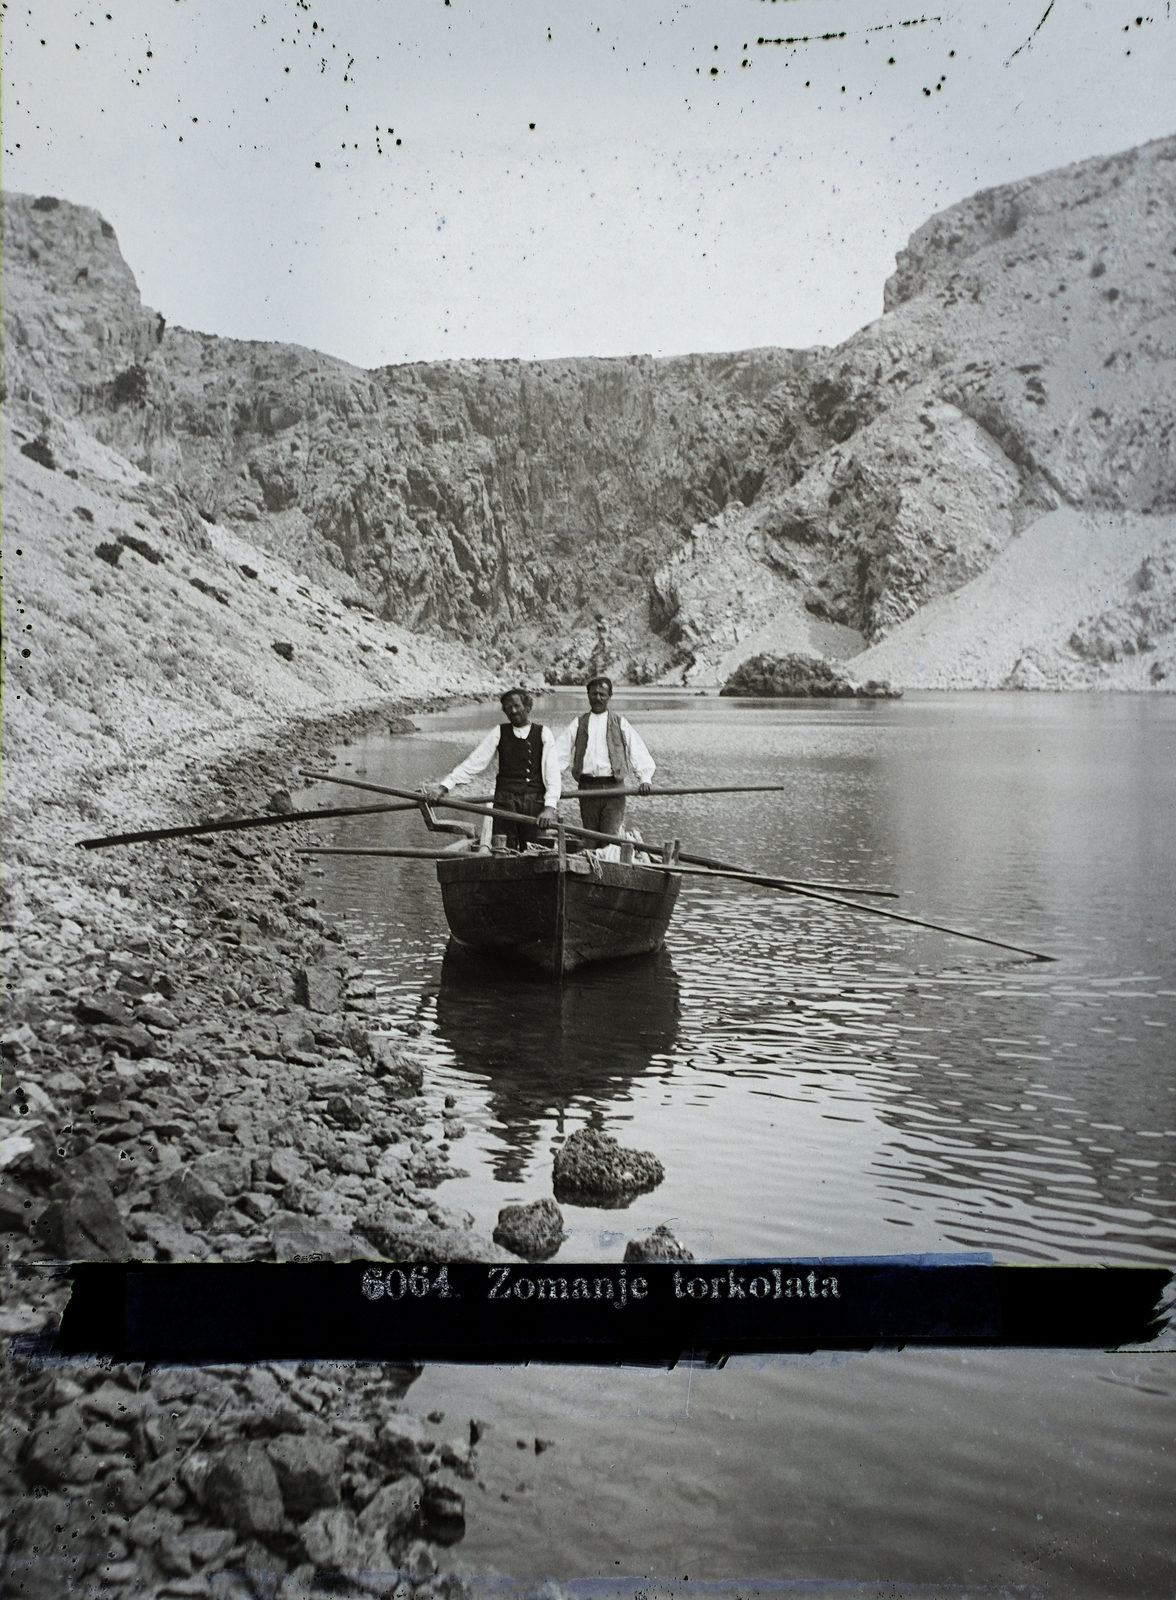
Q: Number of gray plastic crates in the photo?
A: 0